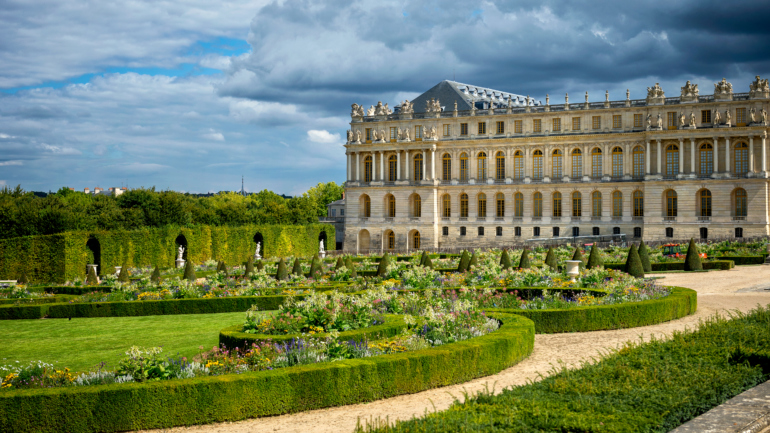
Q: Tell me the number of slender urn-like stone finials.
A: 10